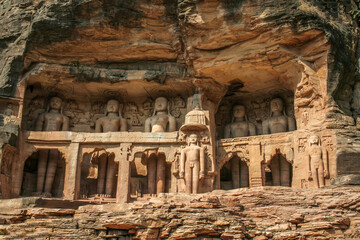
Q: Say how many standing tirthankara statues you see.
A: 7